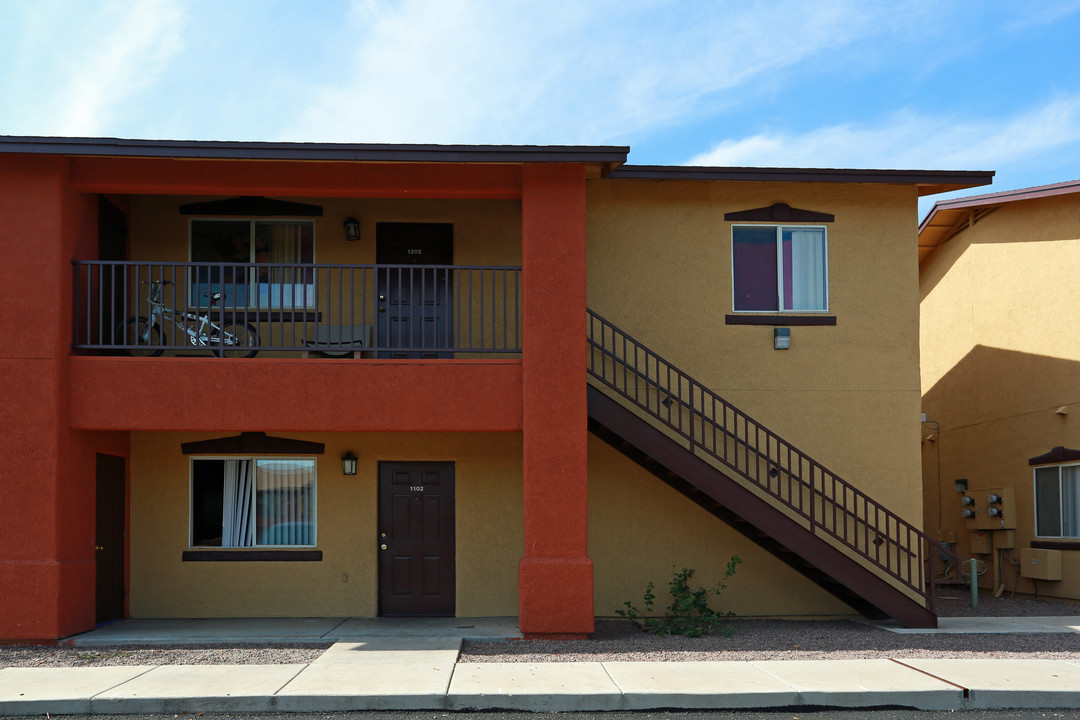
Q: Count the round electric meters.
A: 4